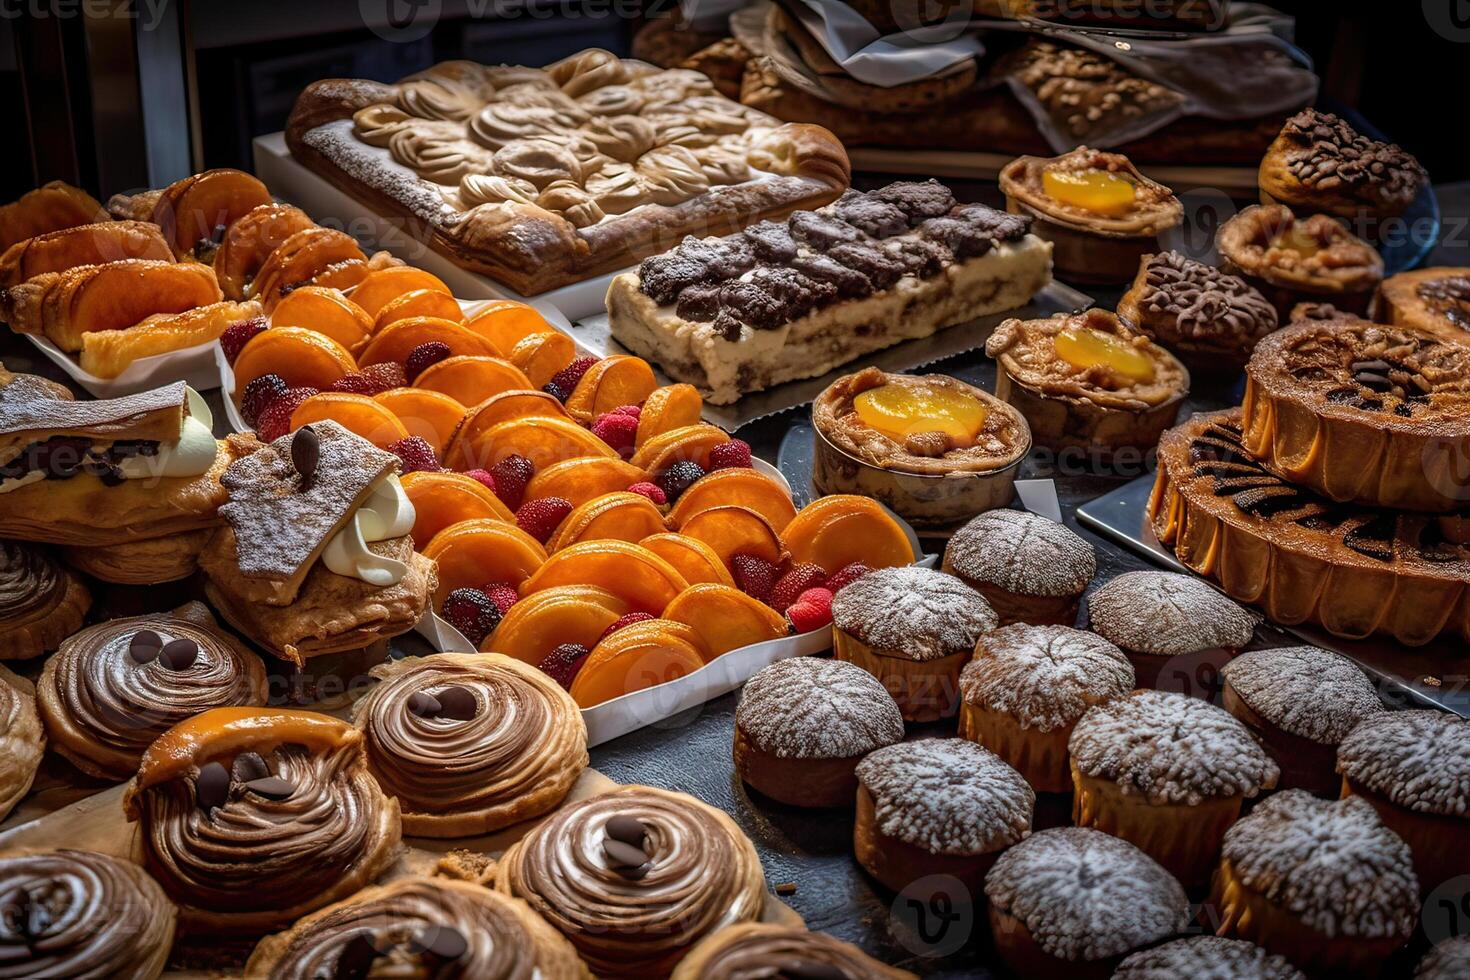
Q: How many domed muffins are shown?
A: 13